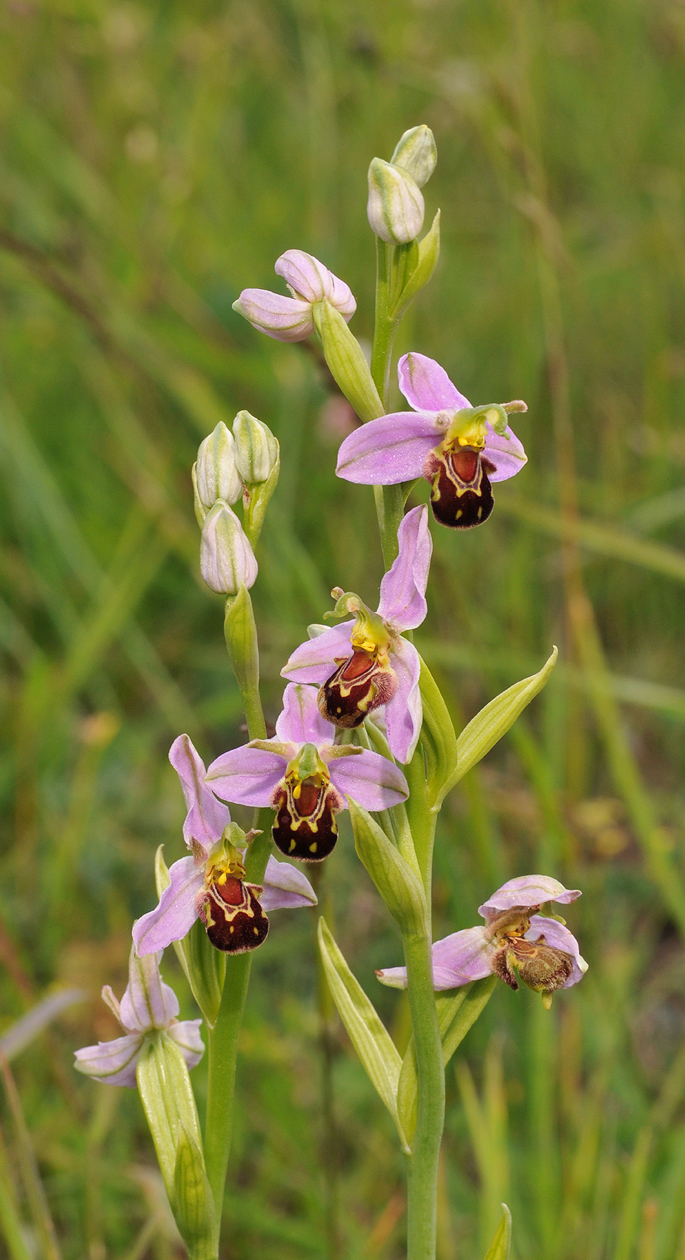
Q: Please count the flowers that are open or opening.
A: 7